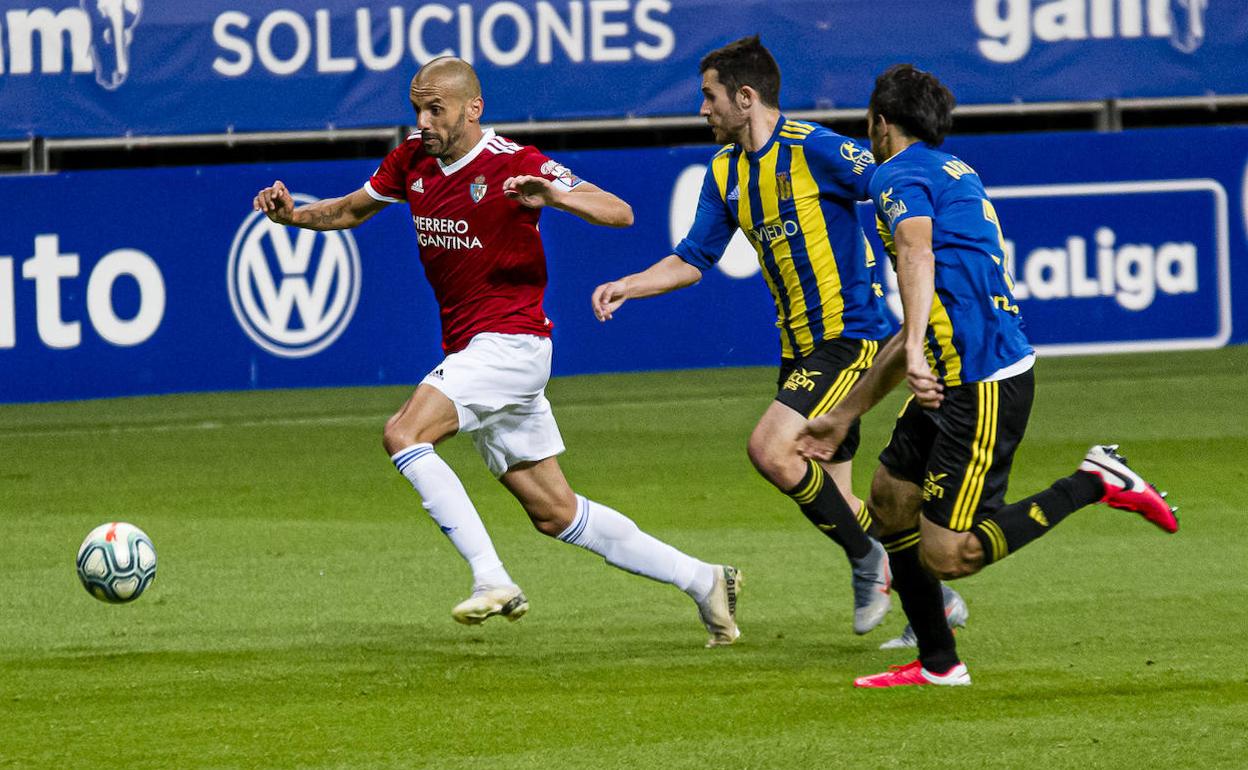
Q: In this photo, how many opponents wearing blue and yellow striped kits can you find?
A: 2